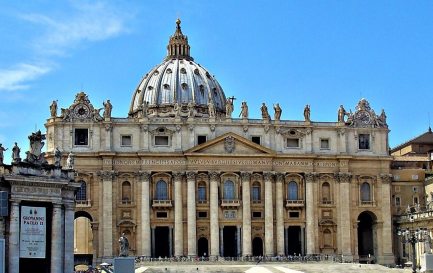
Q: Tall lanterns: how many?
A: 1